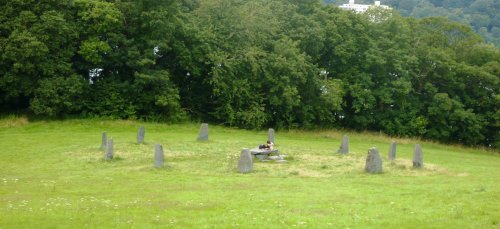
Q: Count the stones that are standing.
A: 11